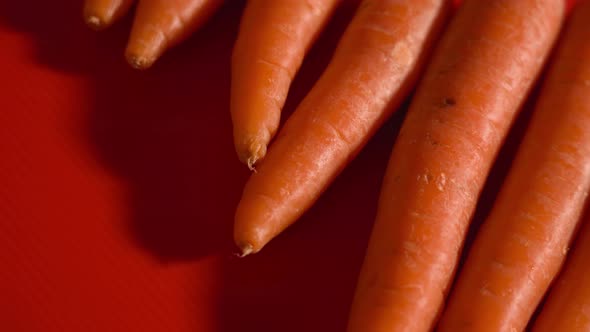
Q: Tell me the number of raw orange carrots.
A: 7